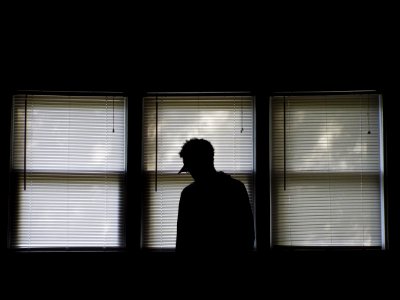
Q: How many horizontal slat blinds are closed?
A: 3